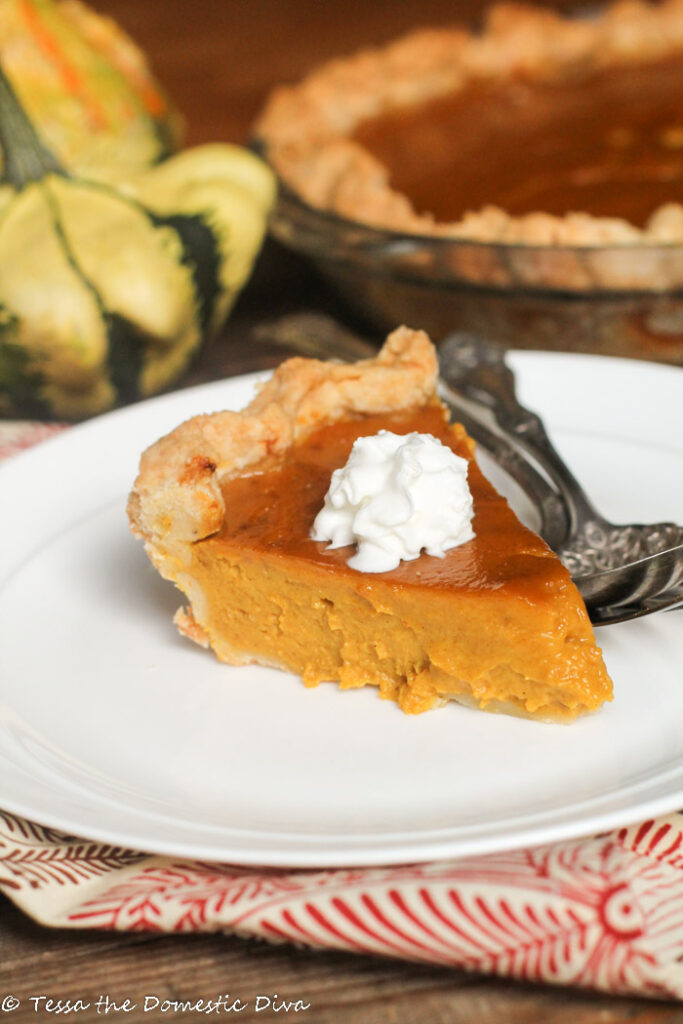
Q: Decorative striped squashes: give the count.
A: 2